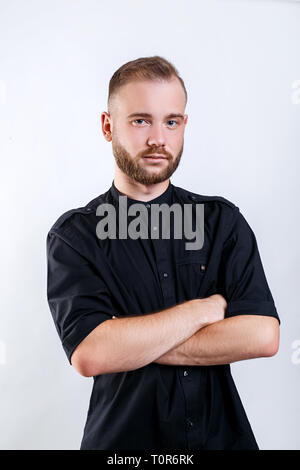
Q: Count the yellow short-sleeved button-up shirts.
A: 0